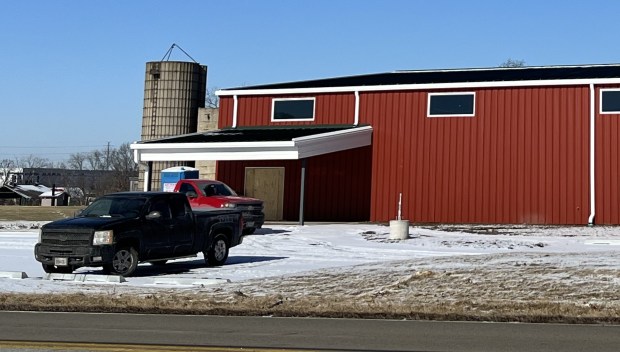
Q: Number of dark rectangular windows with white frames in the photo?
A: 3